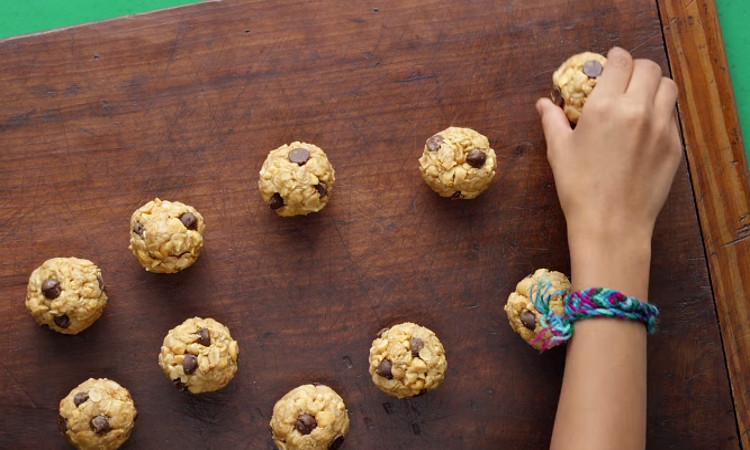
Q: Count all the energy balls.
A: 10